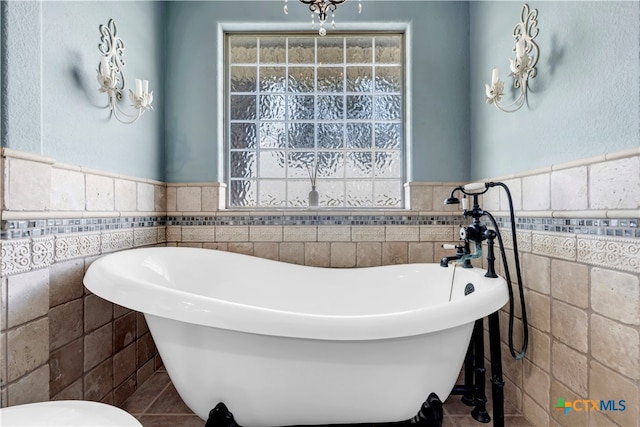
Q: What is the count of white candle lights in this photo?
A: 5